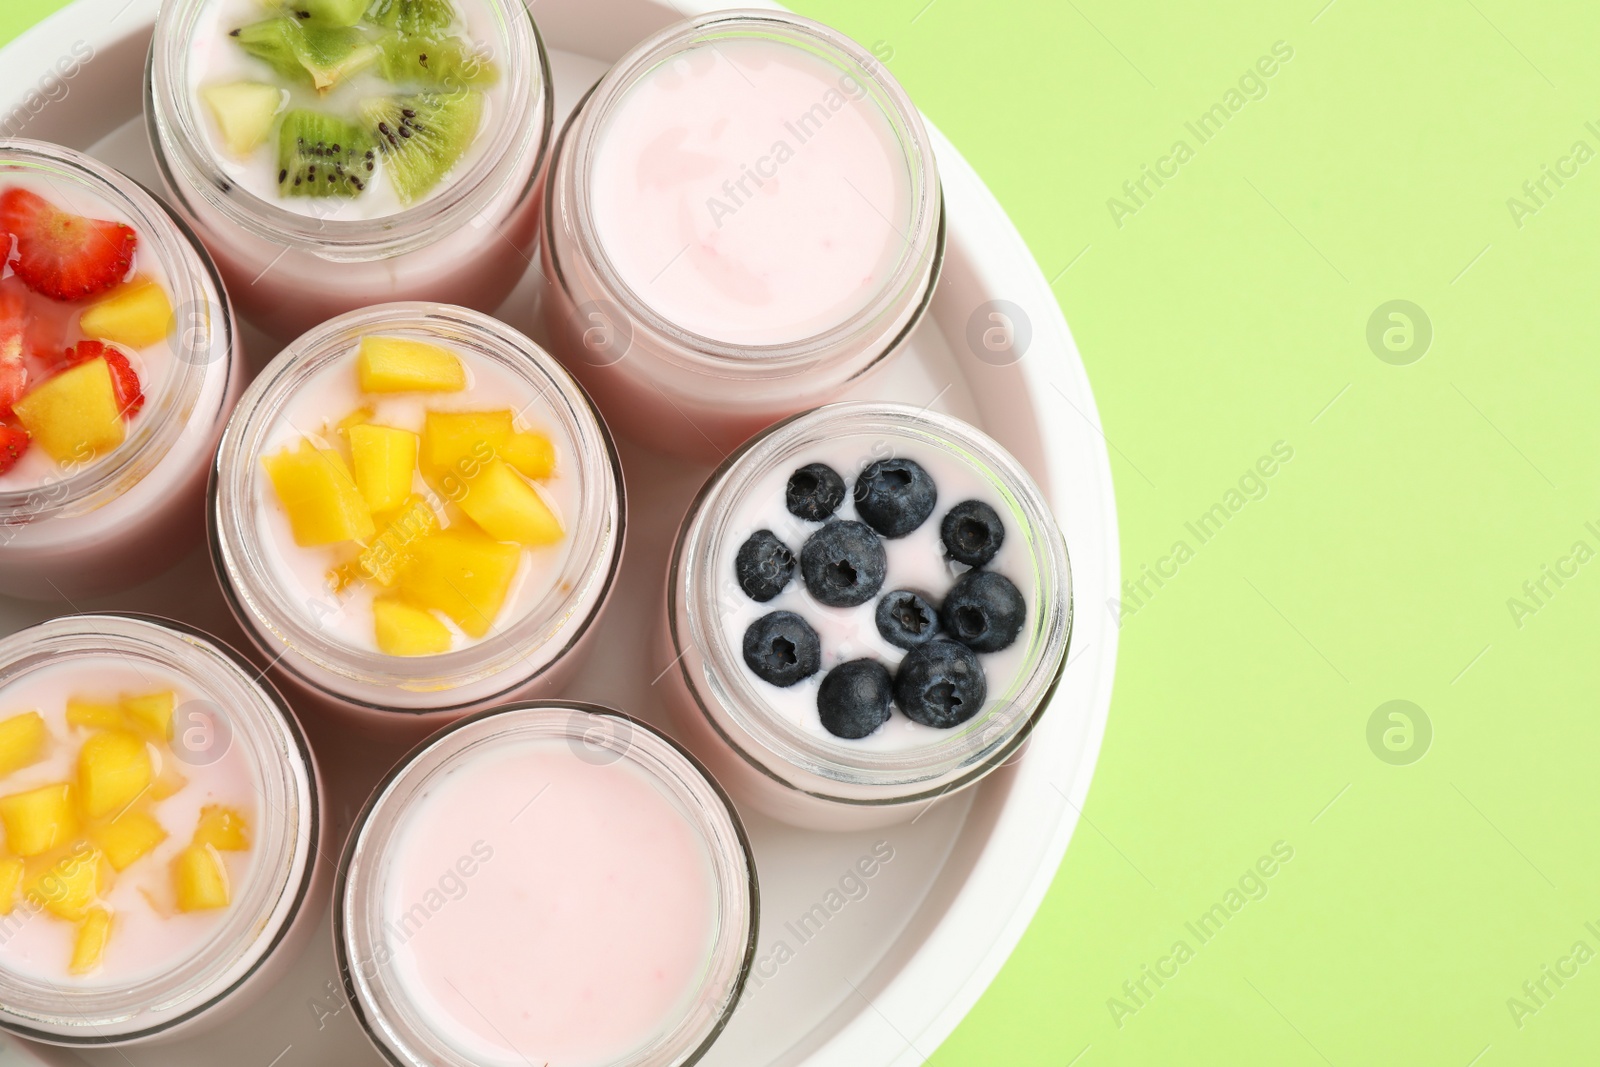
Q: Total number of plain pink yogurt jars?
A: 2